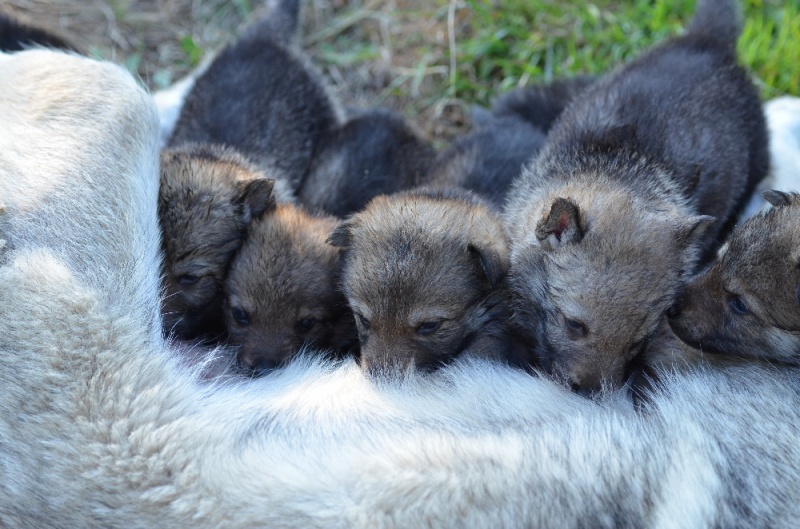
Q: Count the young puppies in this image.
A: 5